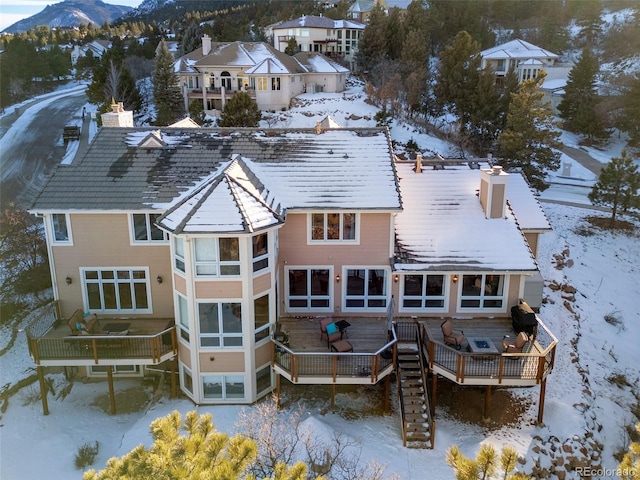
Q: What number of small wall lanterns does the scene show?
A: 5